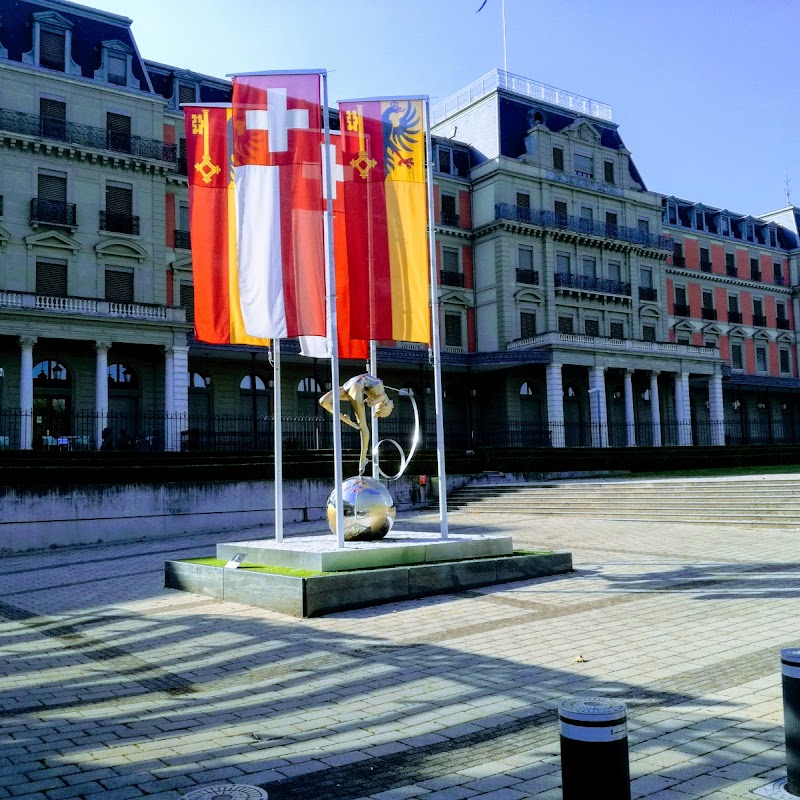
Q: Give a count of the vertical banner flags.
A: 4